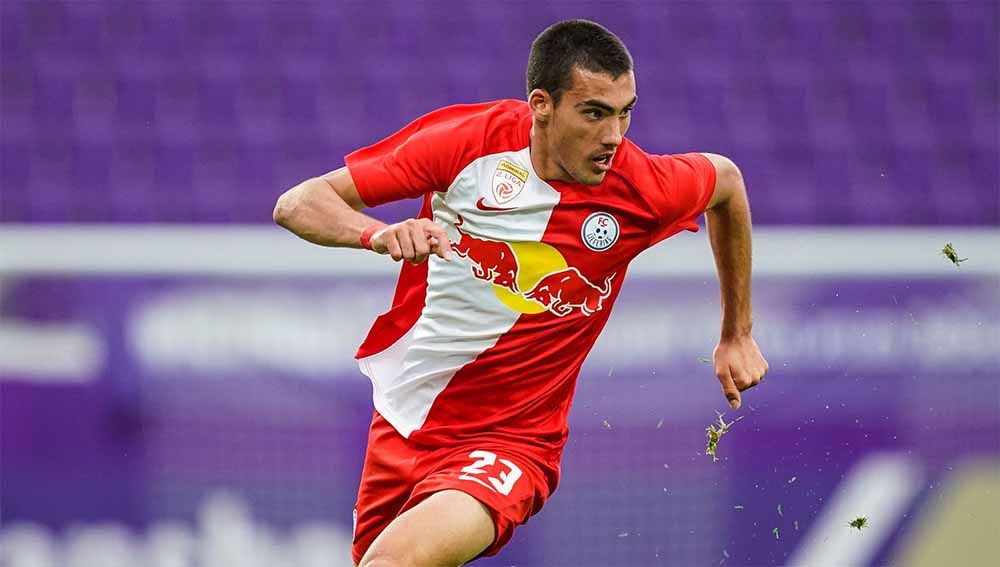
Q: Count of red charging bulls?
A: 2